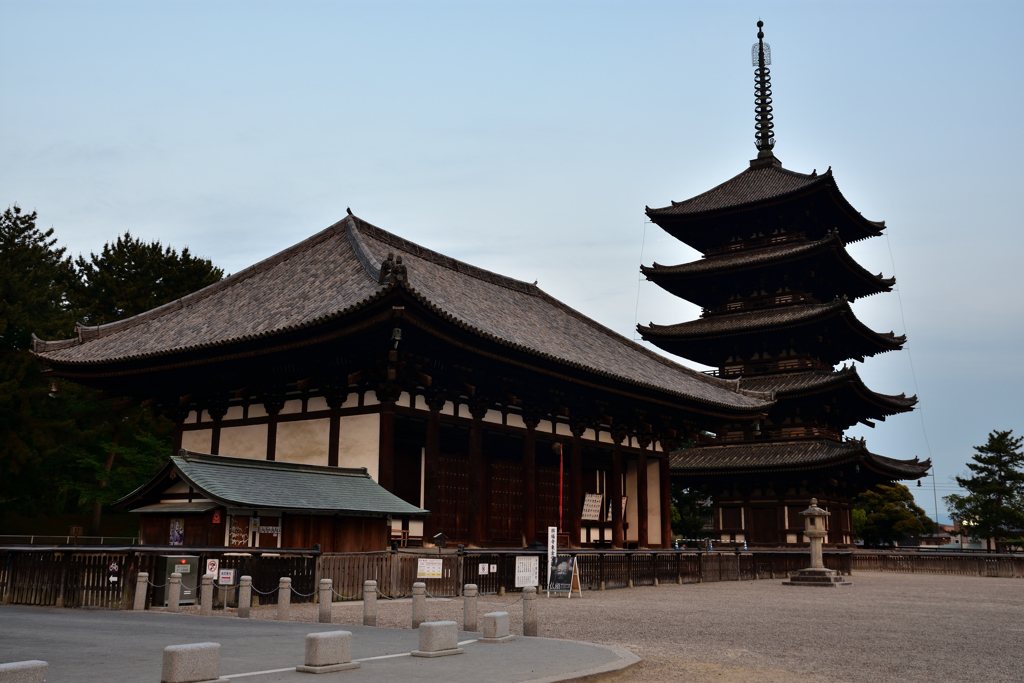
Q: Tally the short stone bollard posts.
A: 10